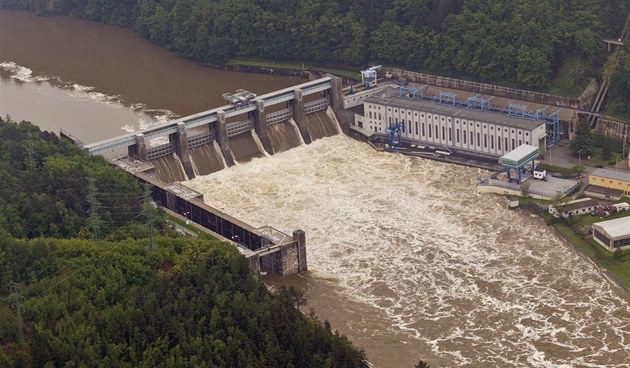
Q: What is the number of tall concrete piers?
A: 6